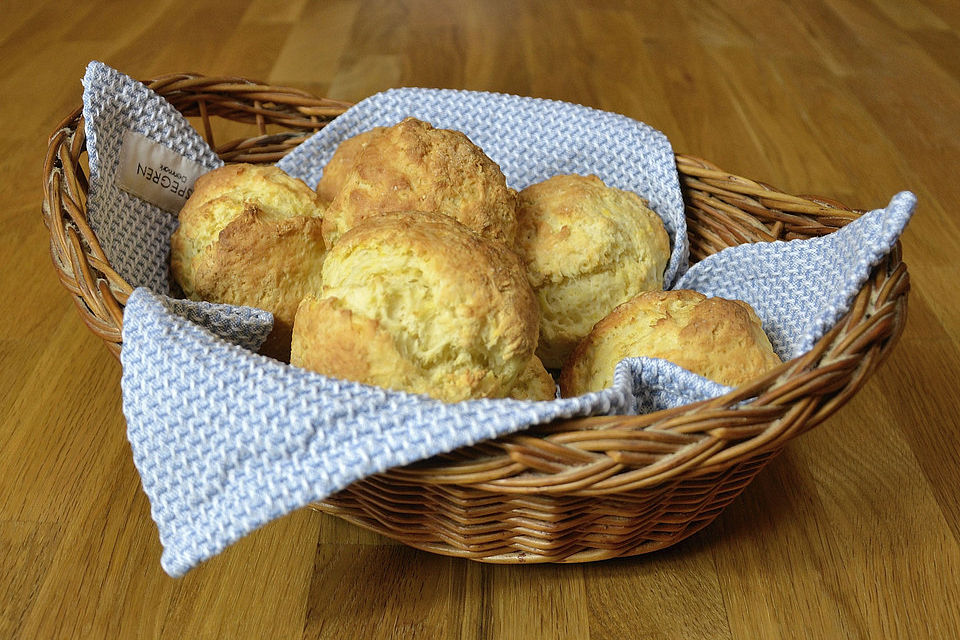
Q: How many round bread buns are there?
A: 5